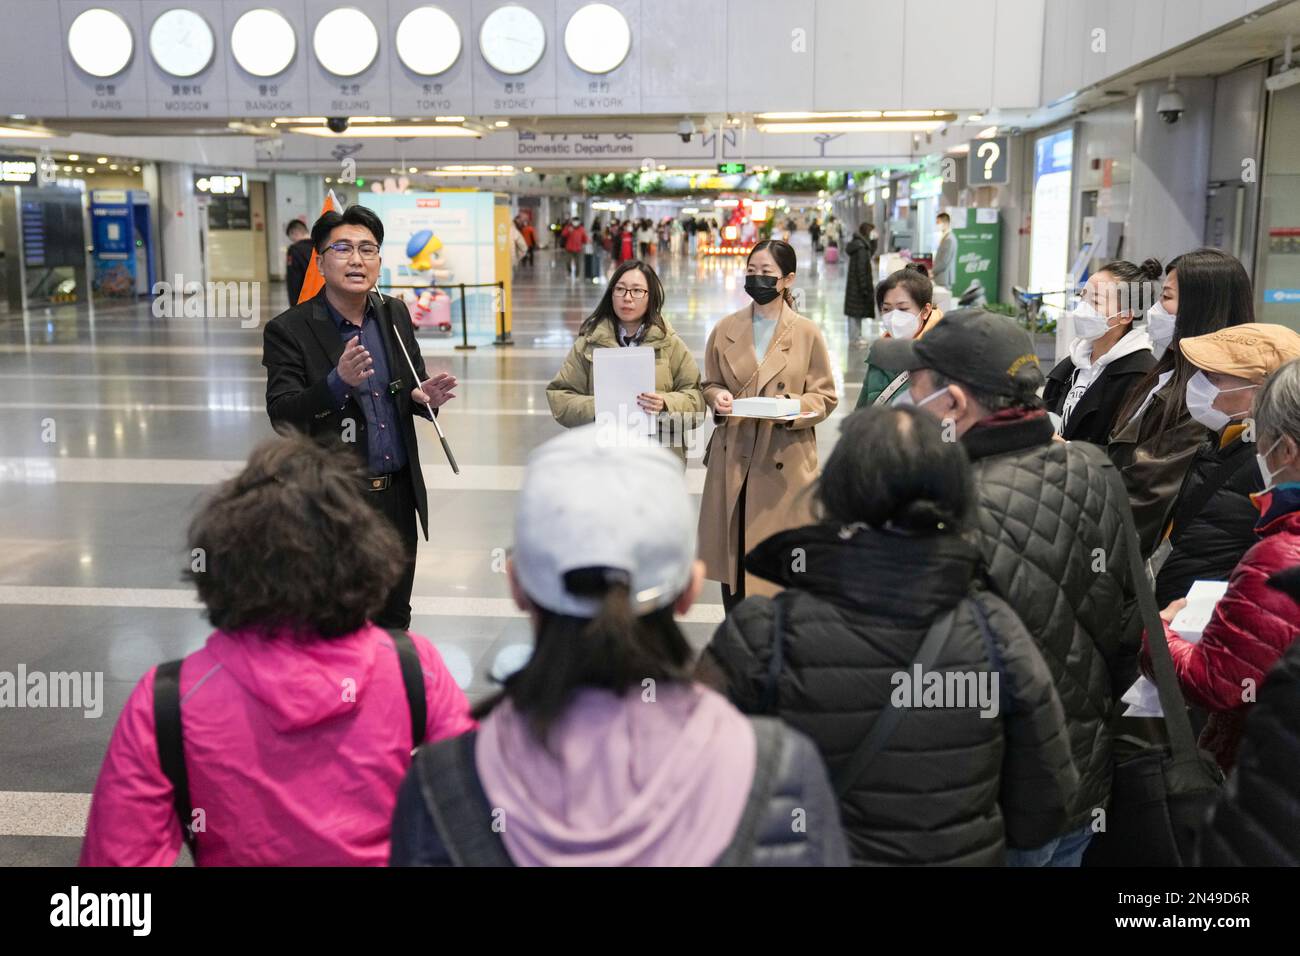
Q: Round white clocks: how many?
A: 7